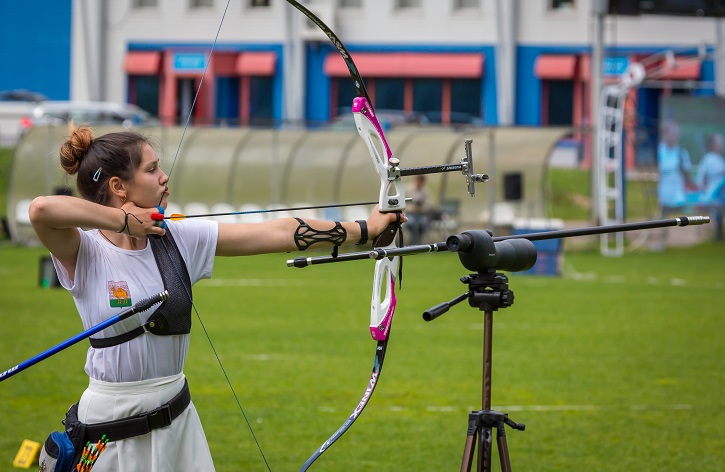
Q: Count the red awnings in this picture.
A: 5